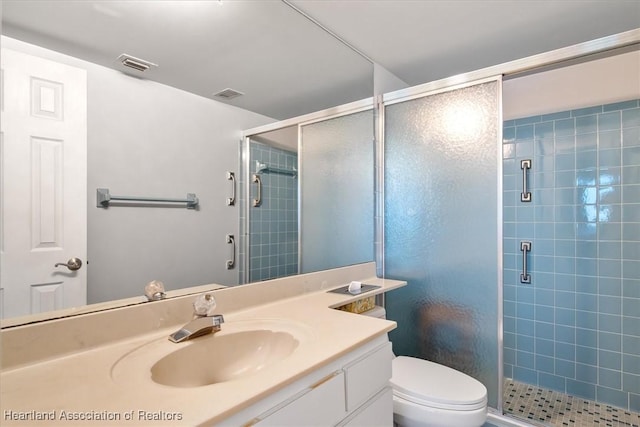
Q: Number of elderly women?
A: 0